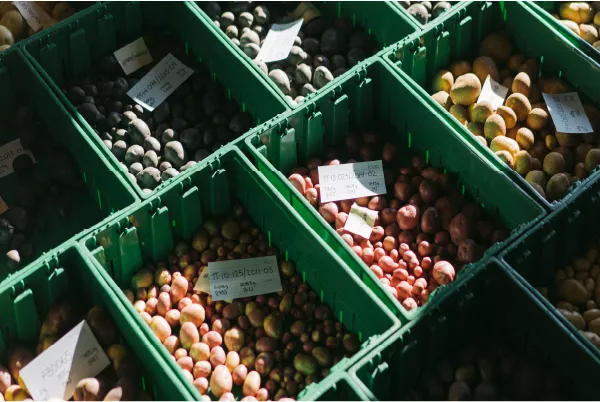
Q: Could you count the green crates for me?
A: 13